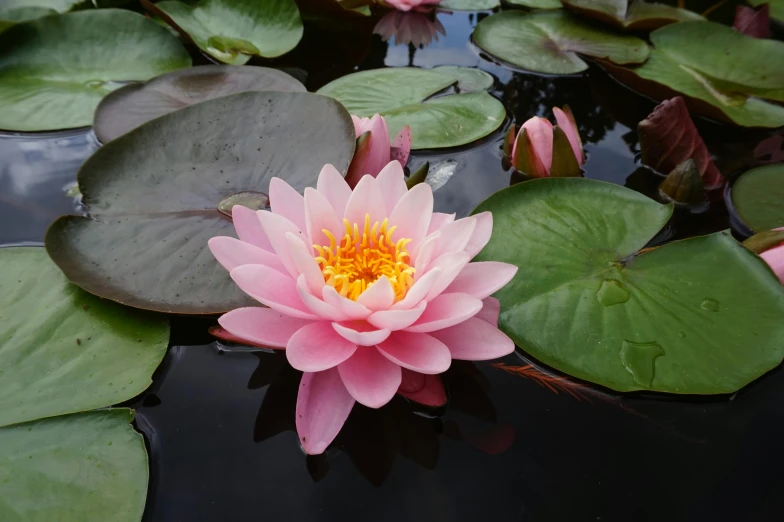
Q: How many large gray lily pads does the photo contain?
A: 2